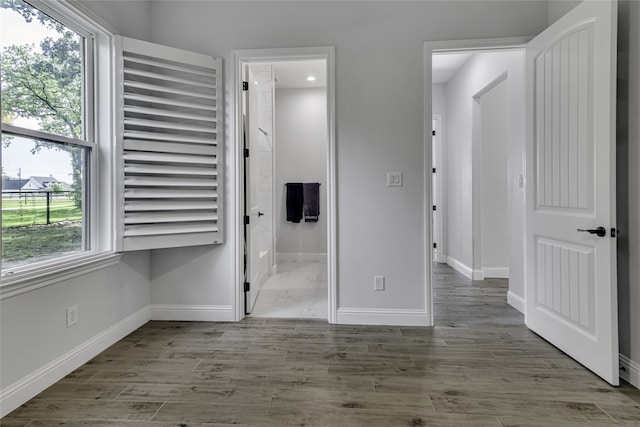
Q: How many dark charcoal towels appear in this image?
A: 2